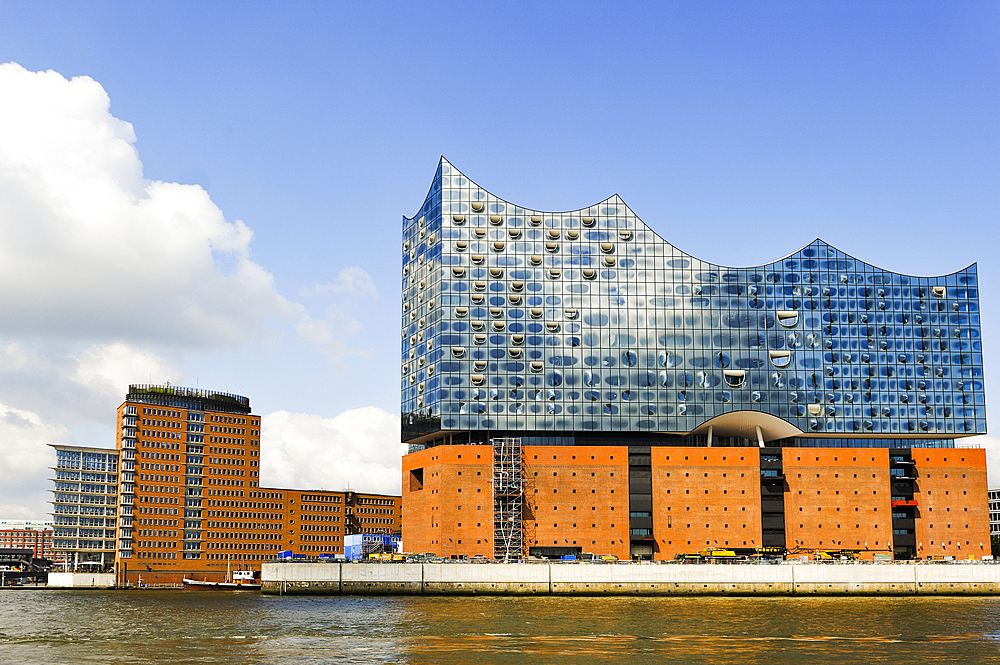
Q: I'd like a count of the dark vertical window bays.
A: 3